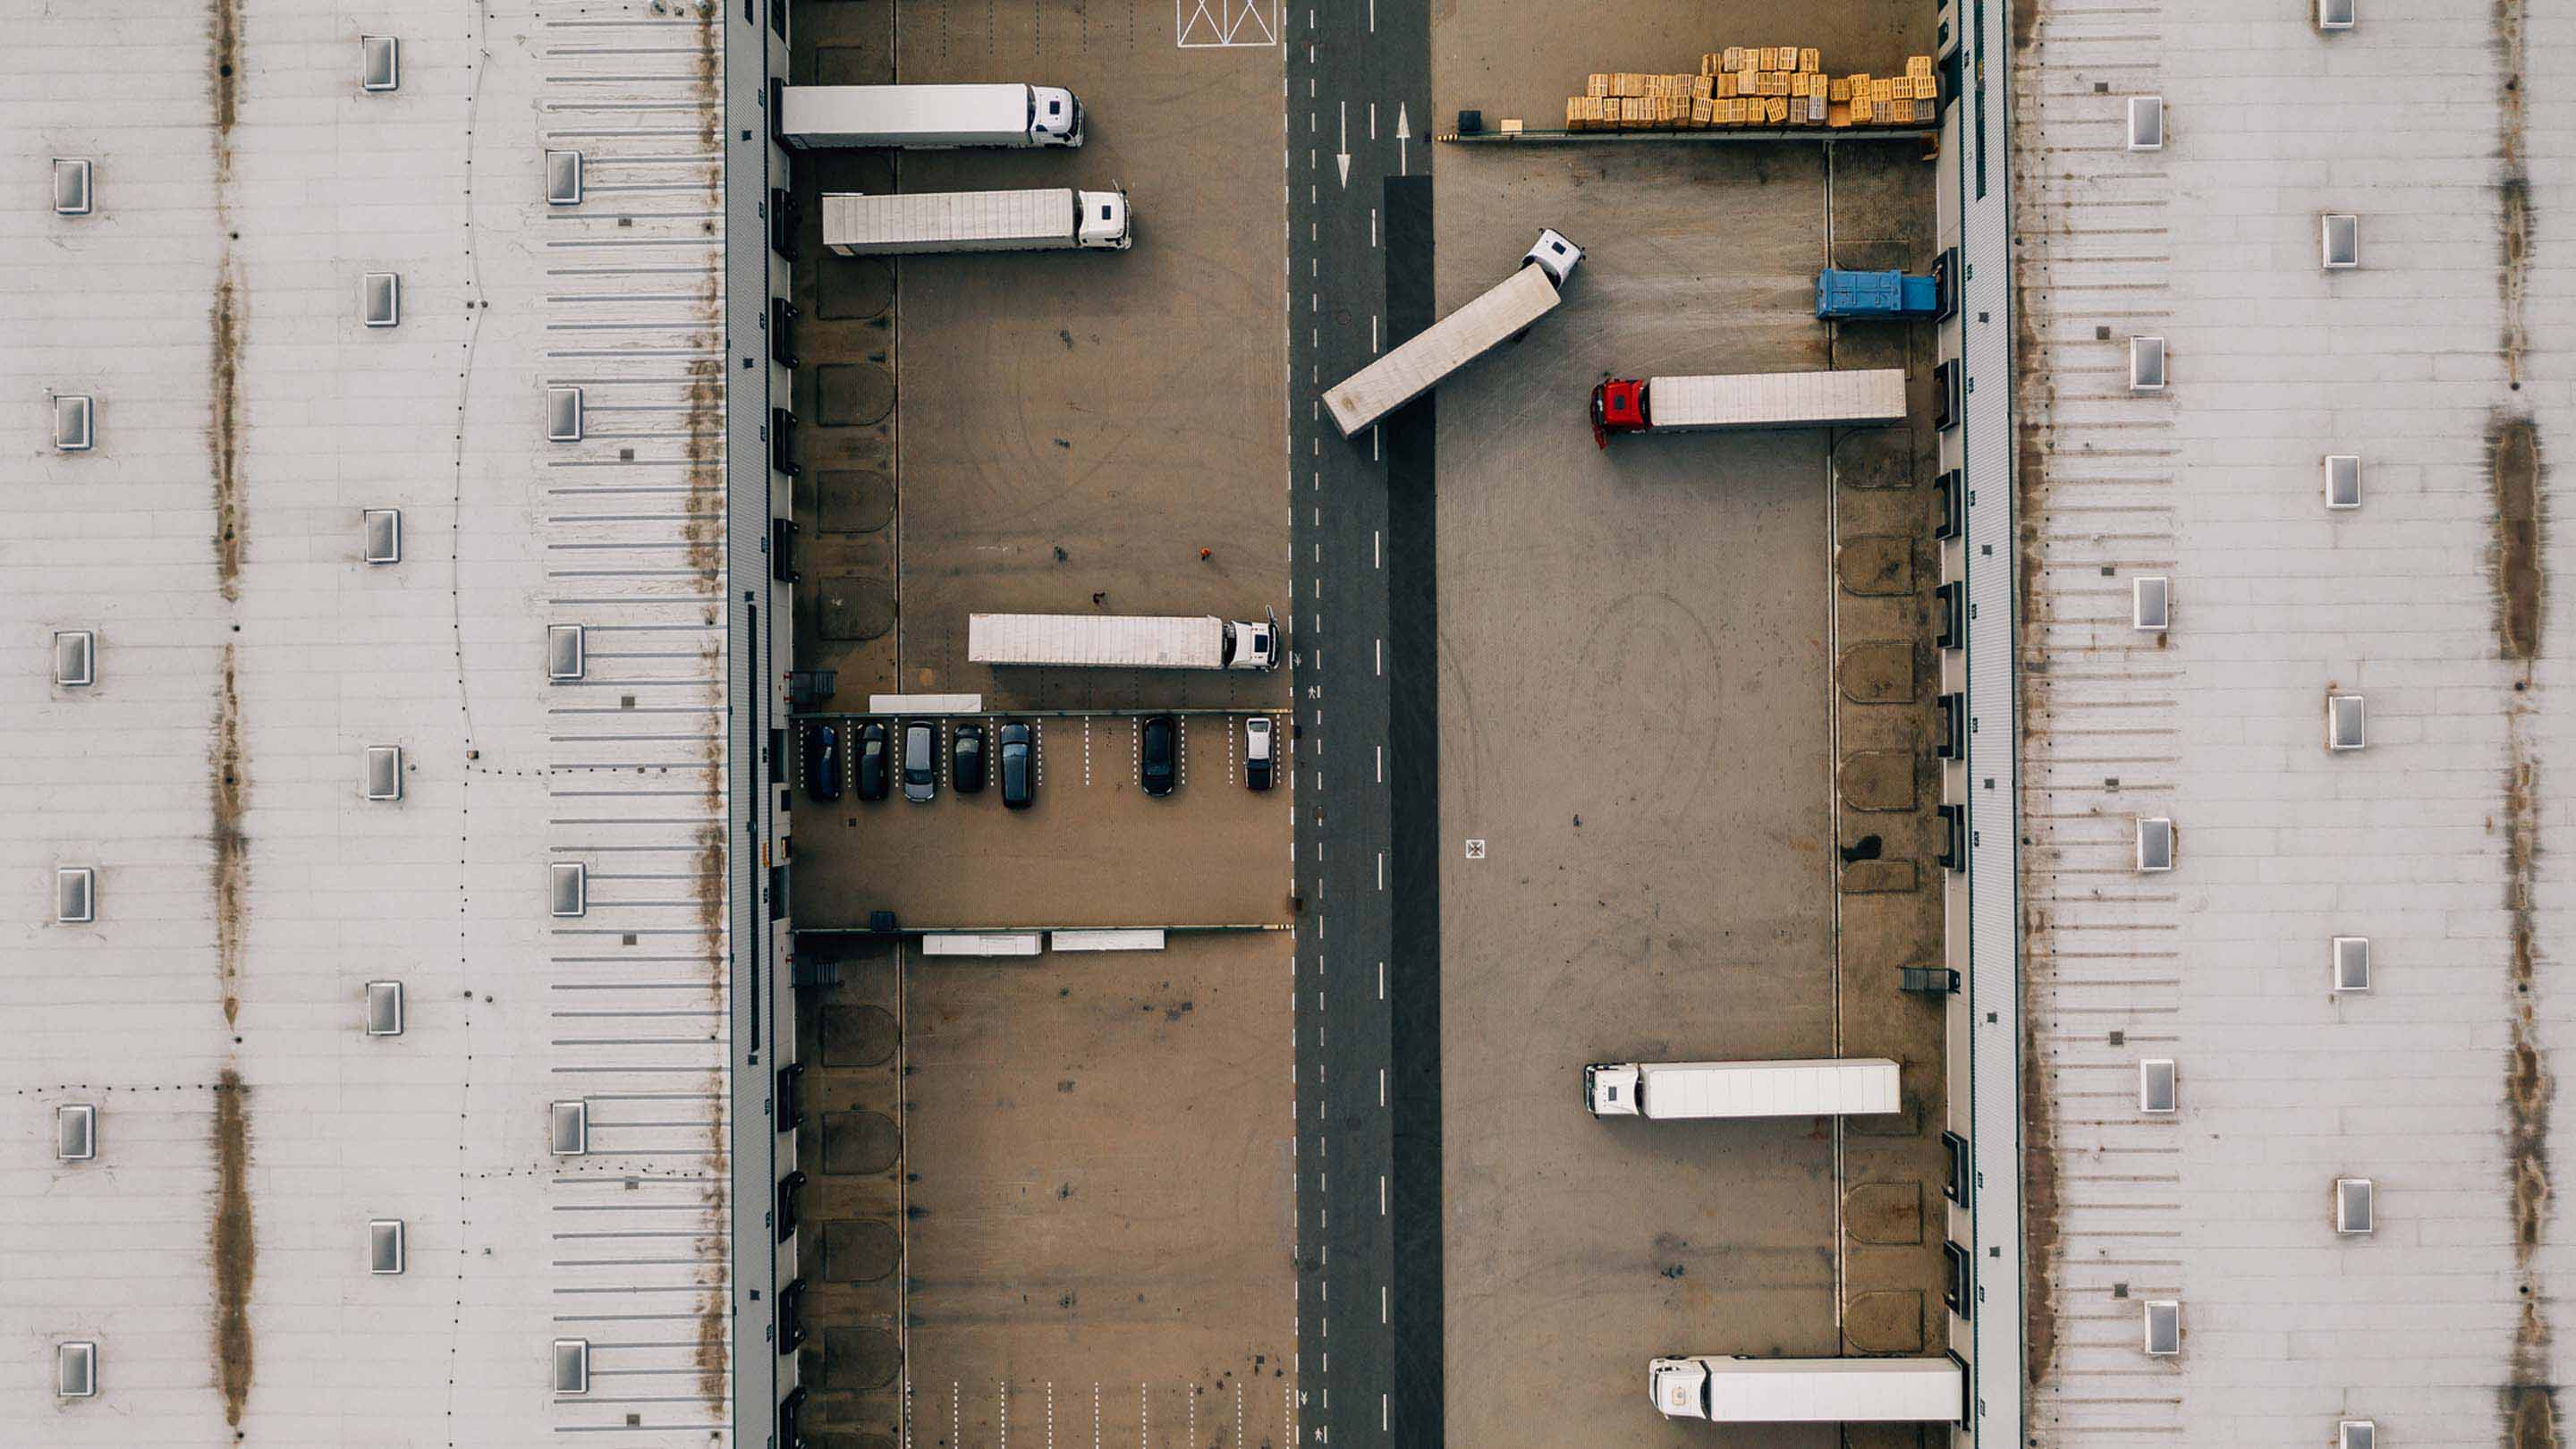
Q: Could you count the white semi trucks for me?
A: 6